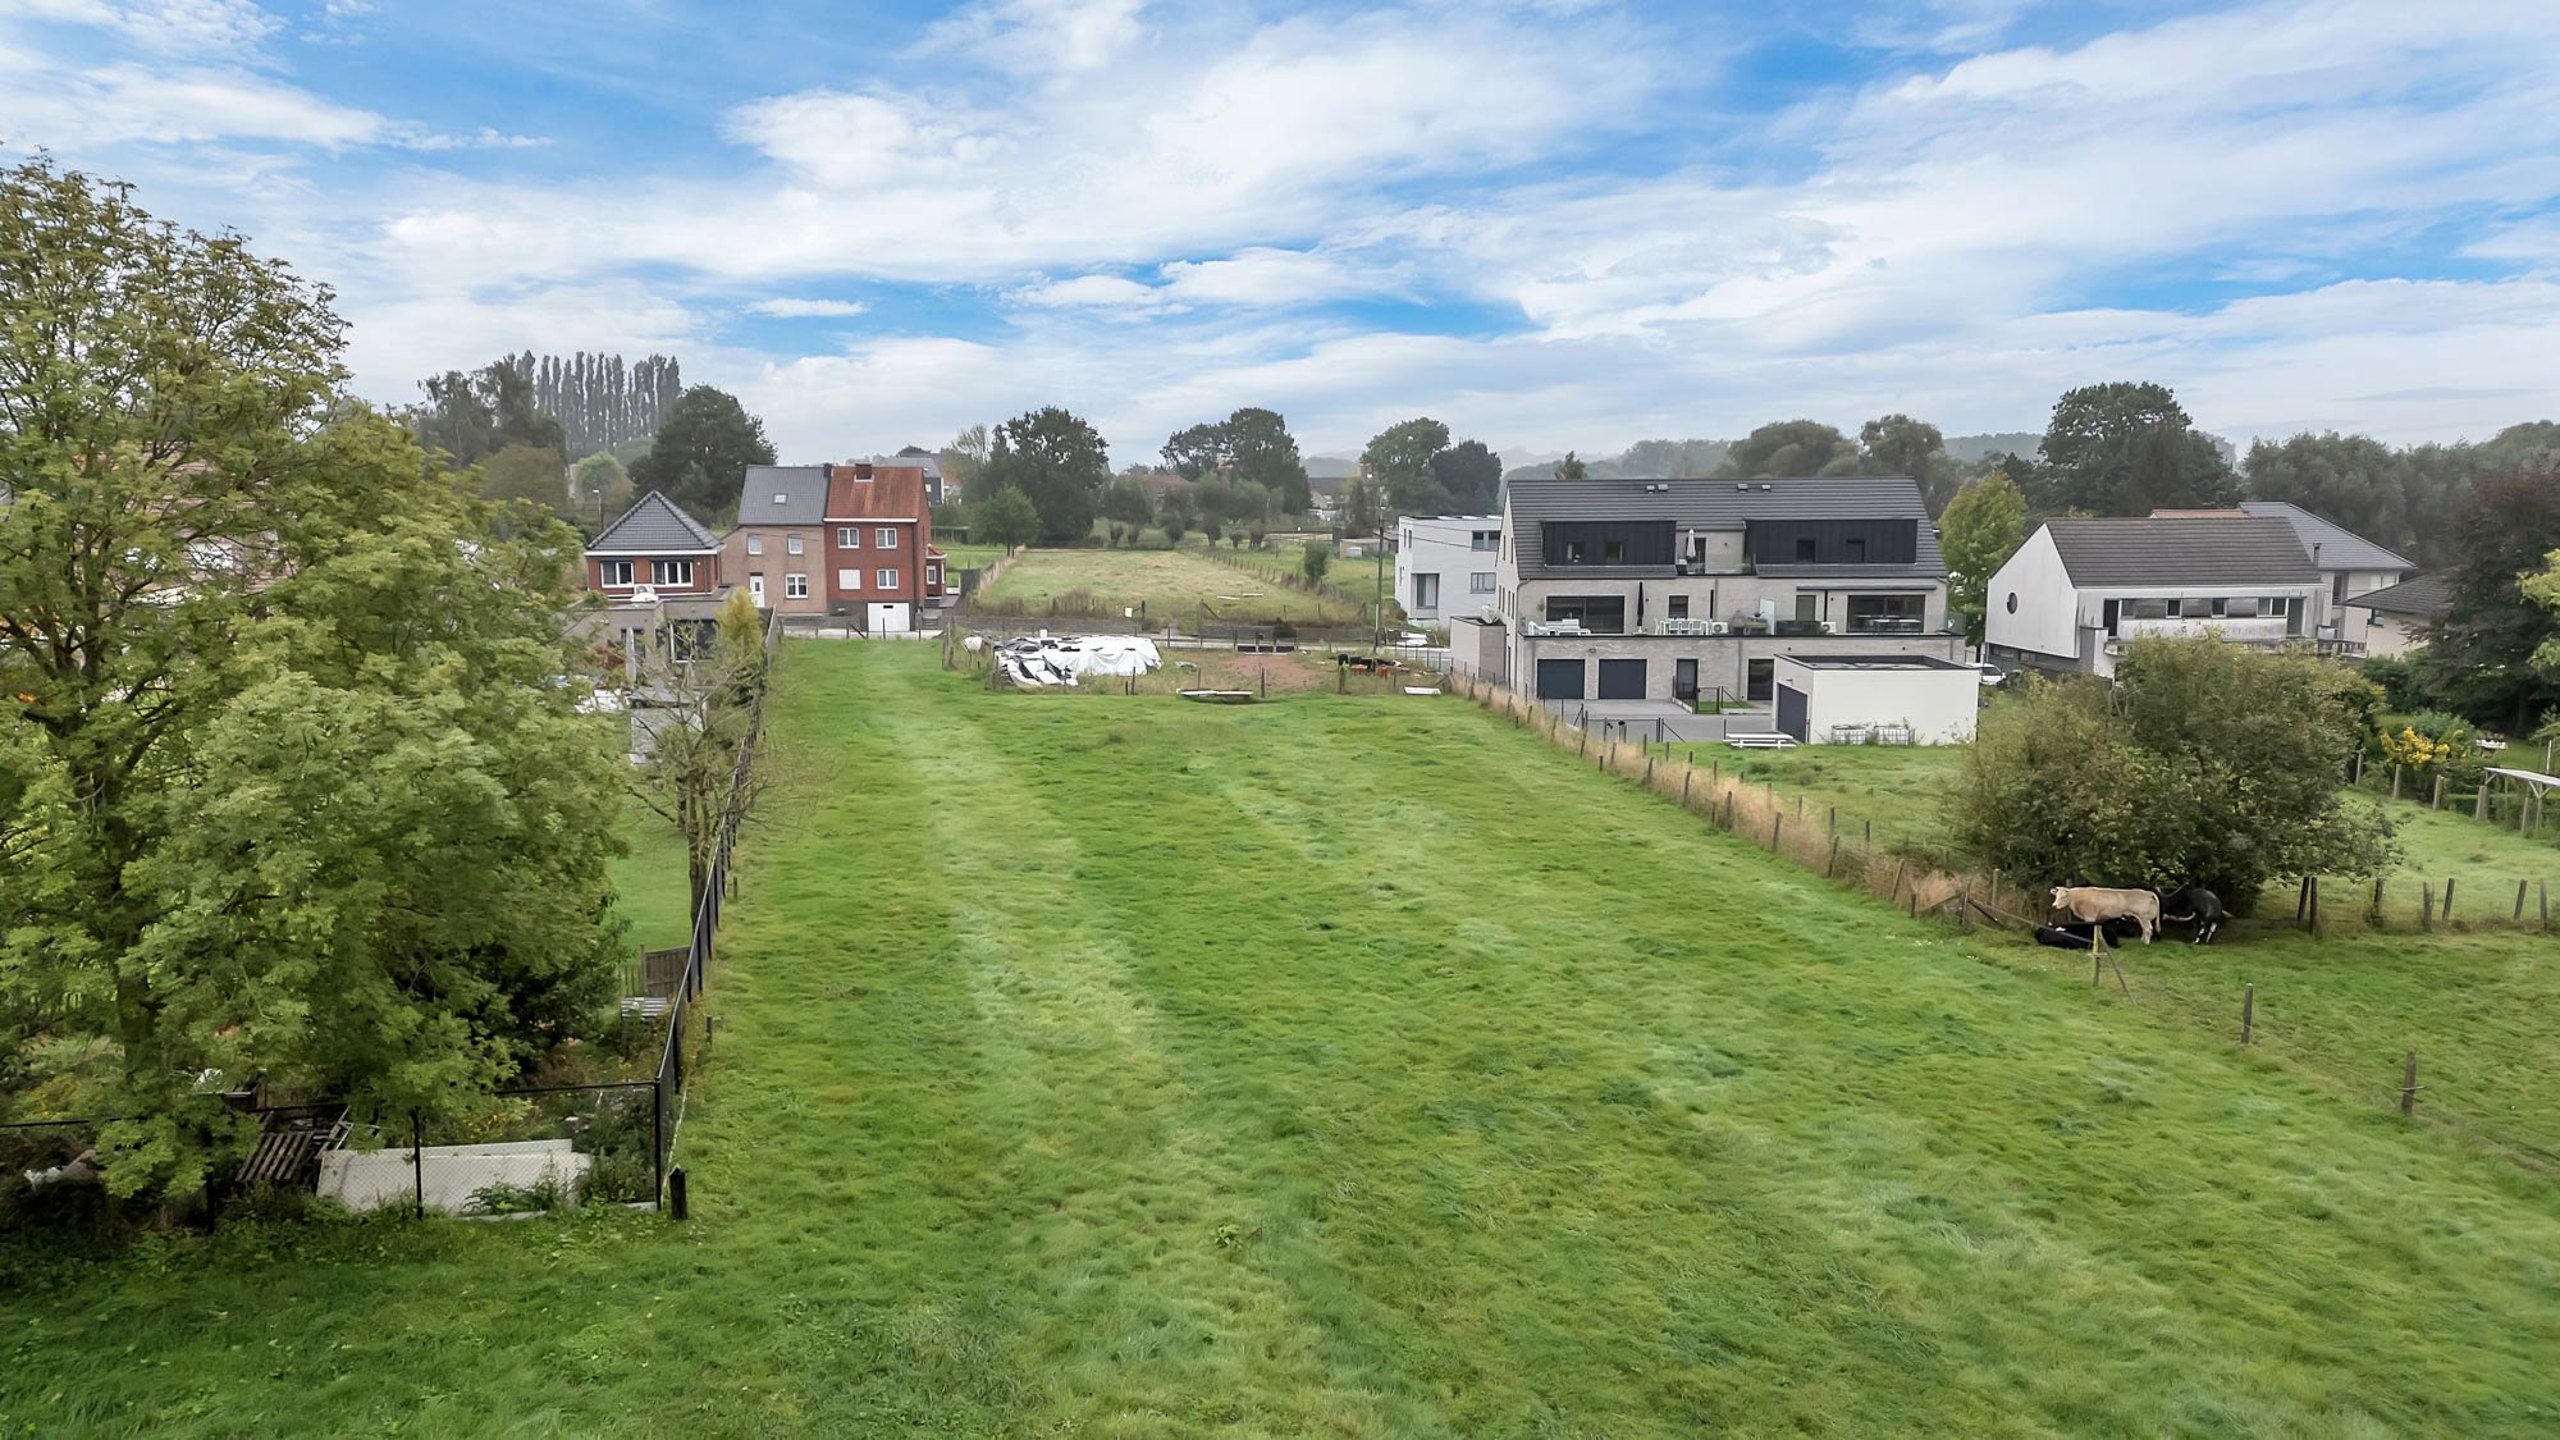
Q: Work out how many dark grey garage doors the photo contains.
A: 3